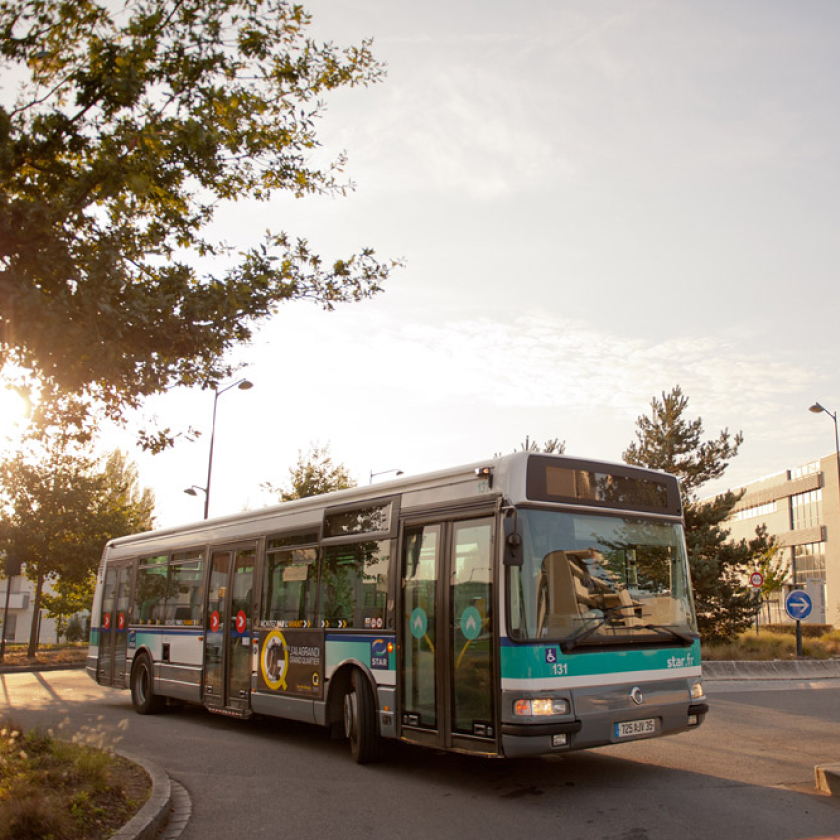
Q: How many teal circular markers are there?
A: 2